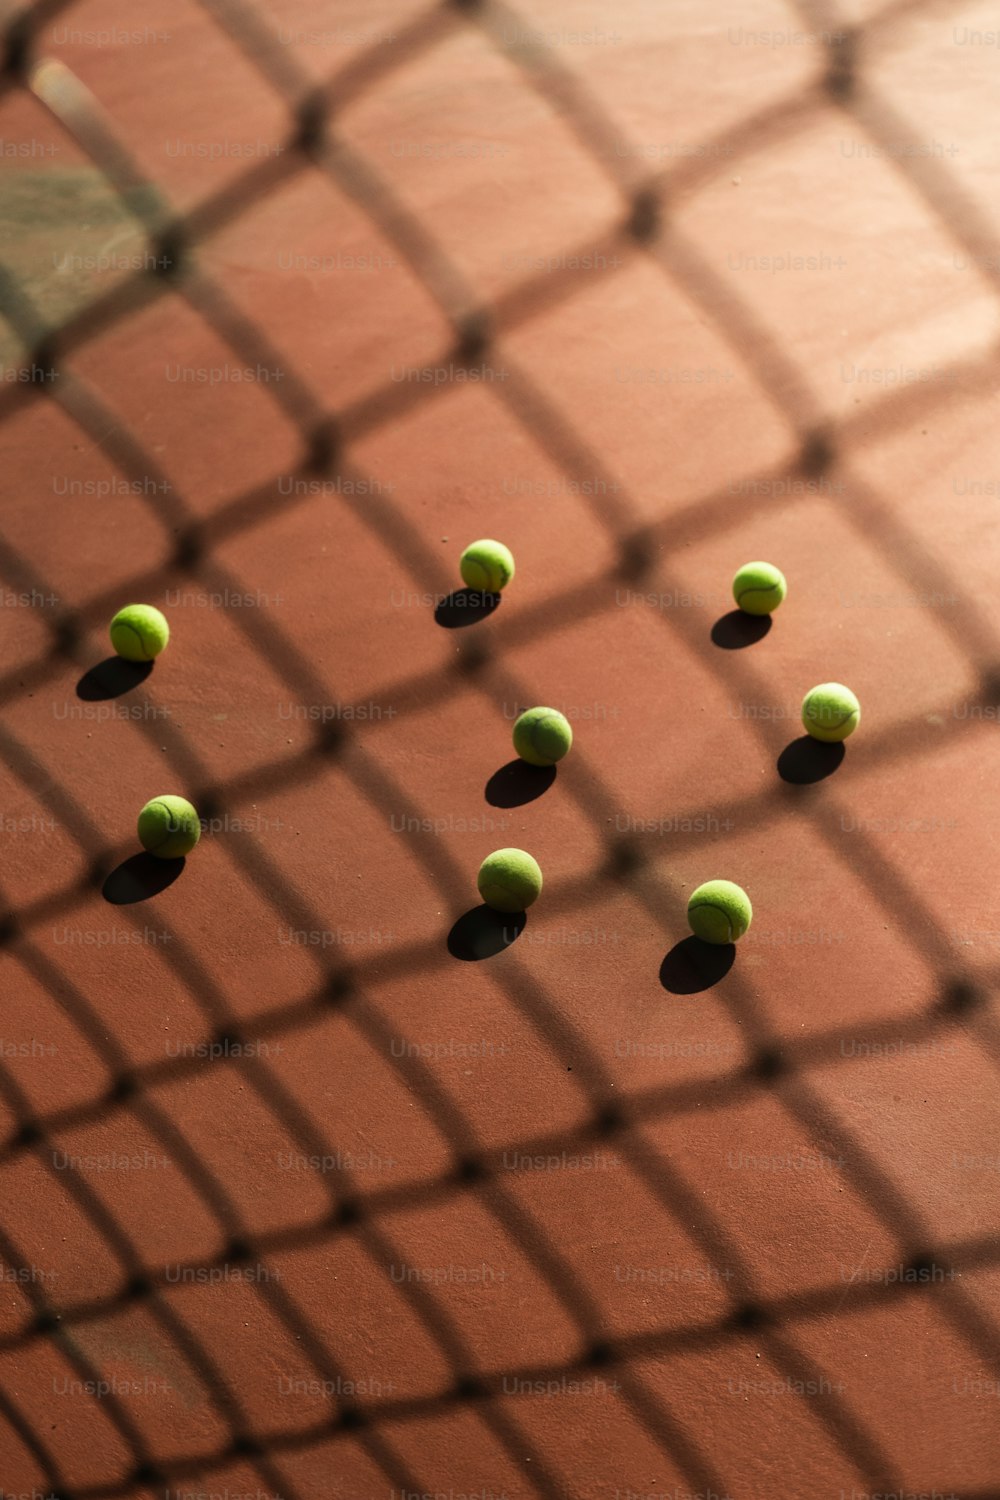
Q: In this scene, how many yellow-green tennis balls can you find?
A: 8